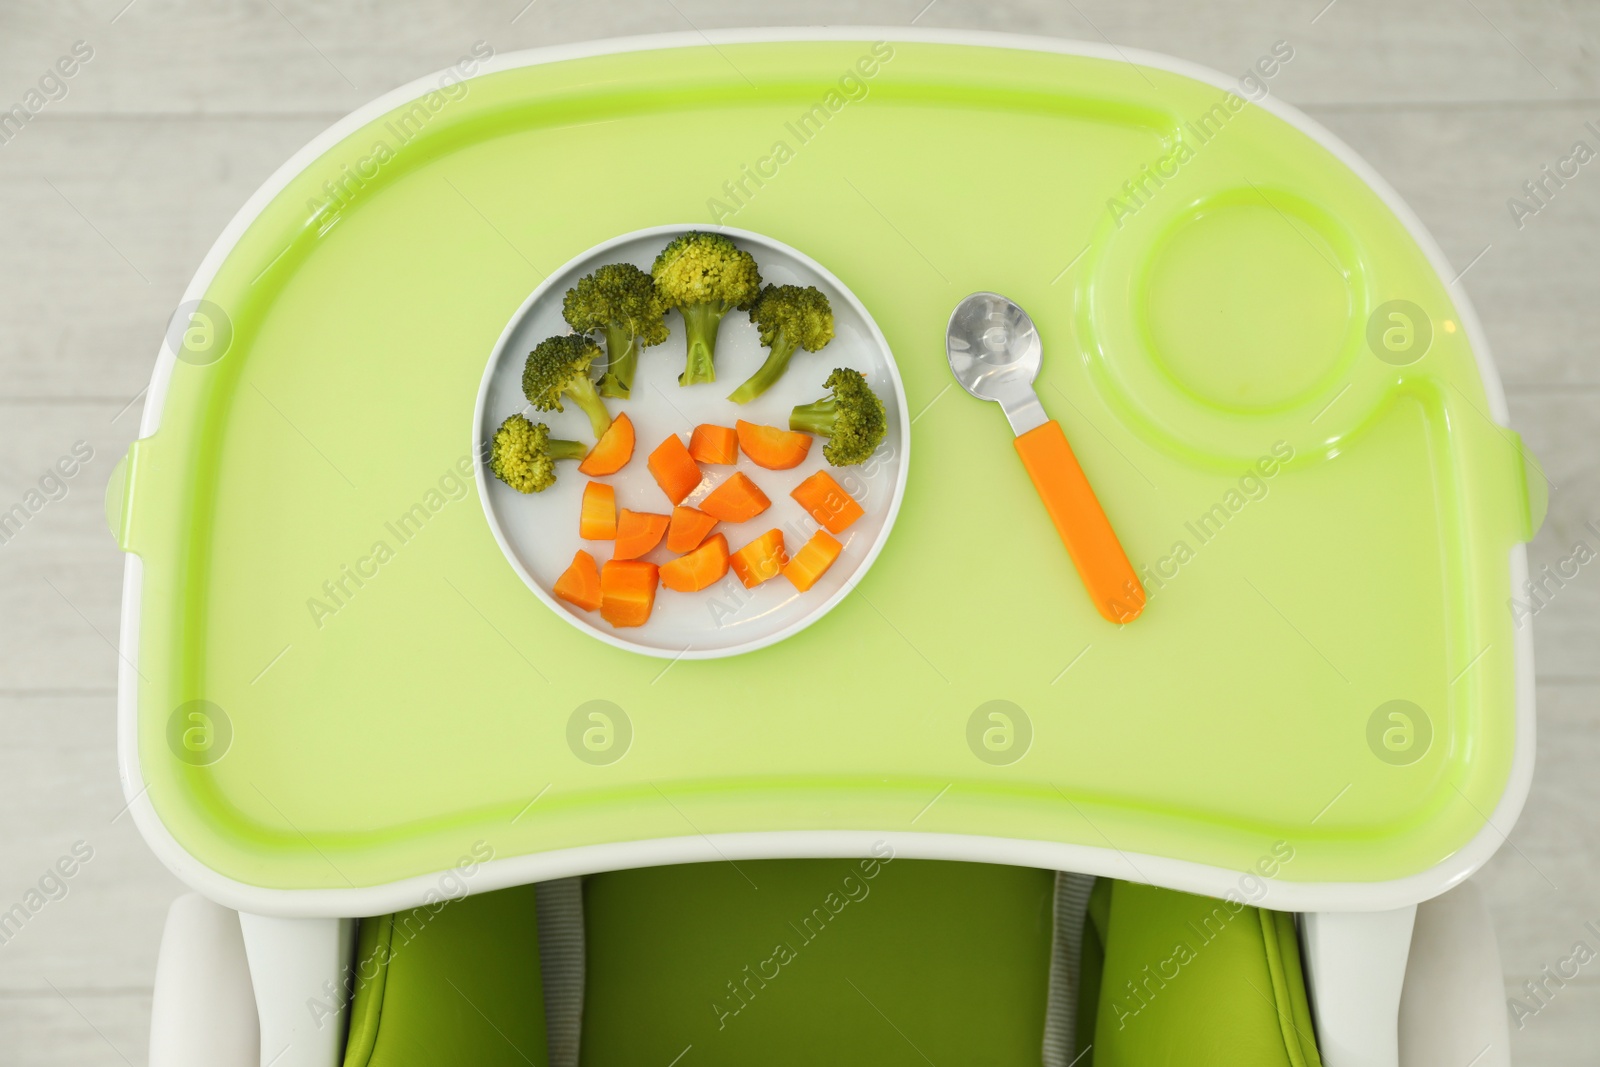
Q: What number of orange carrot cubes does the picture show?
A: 14